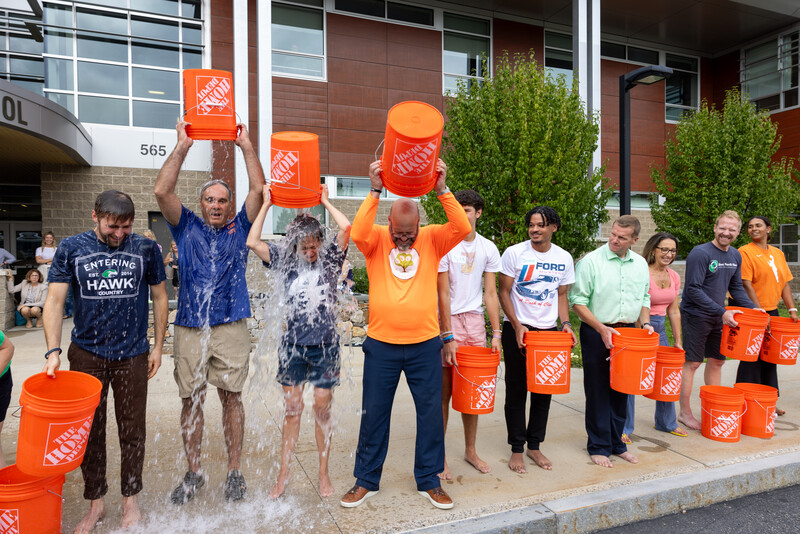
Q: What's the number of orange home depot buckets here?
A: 13